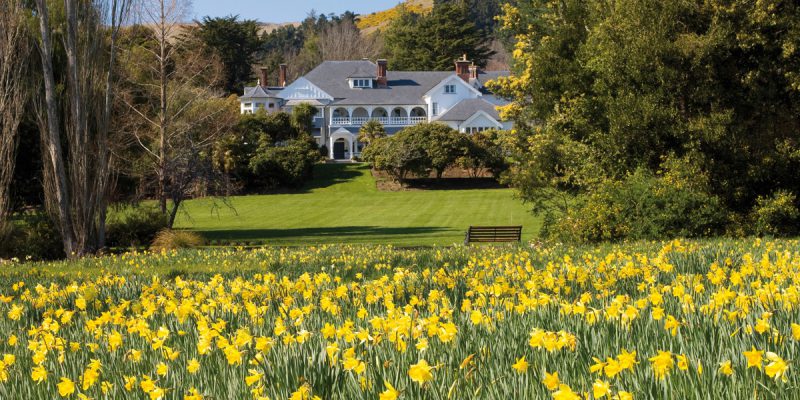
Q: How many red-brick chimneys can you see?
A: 5